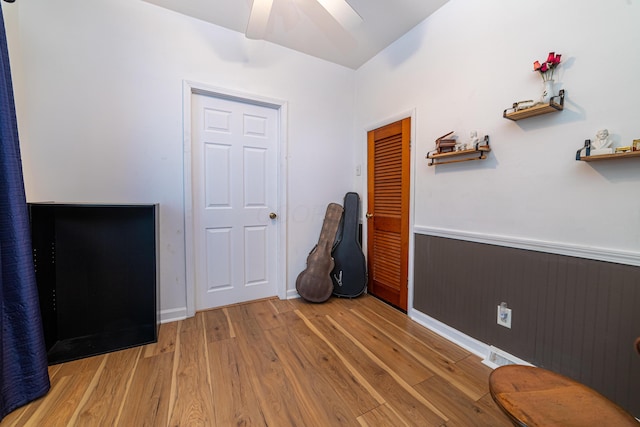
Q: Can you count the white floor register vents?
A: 1